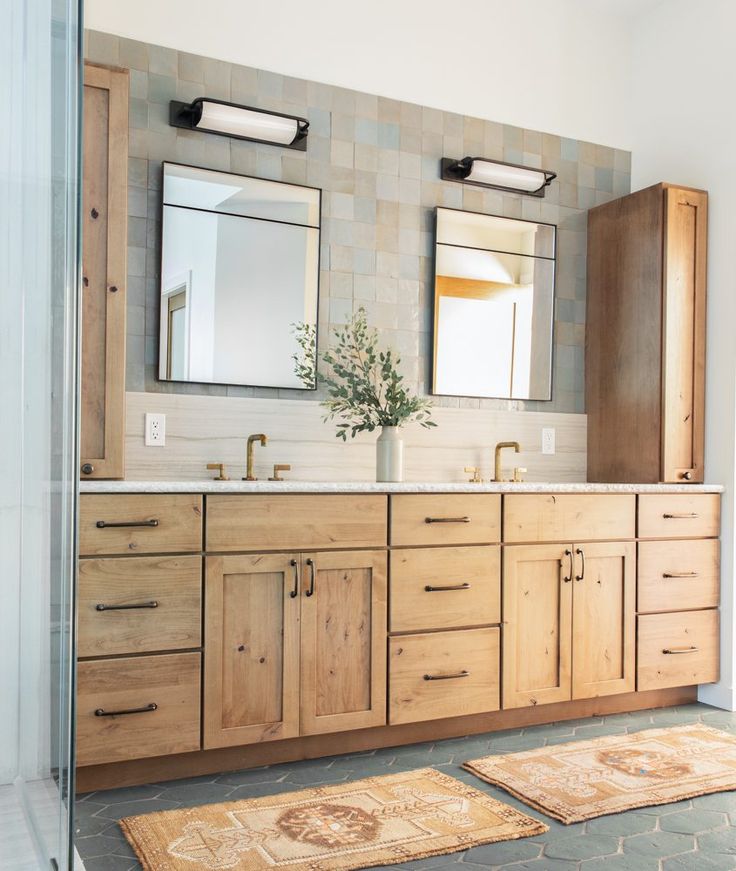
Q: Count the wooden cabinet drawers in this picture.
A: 9